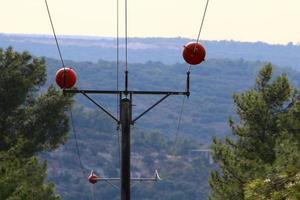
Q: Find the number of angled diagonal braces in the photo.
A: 2